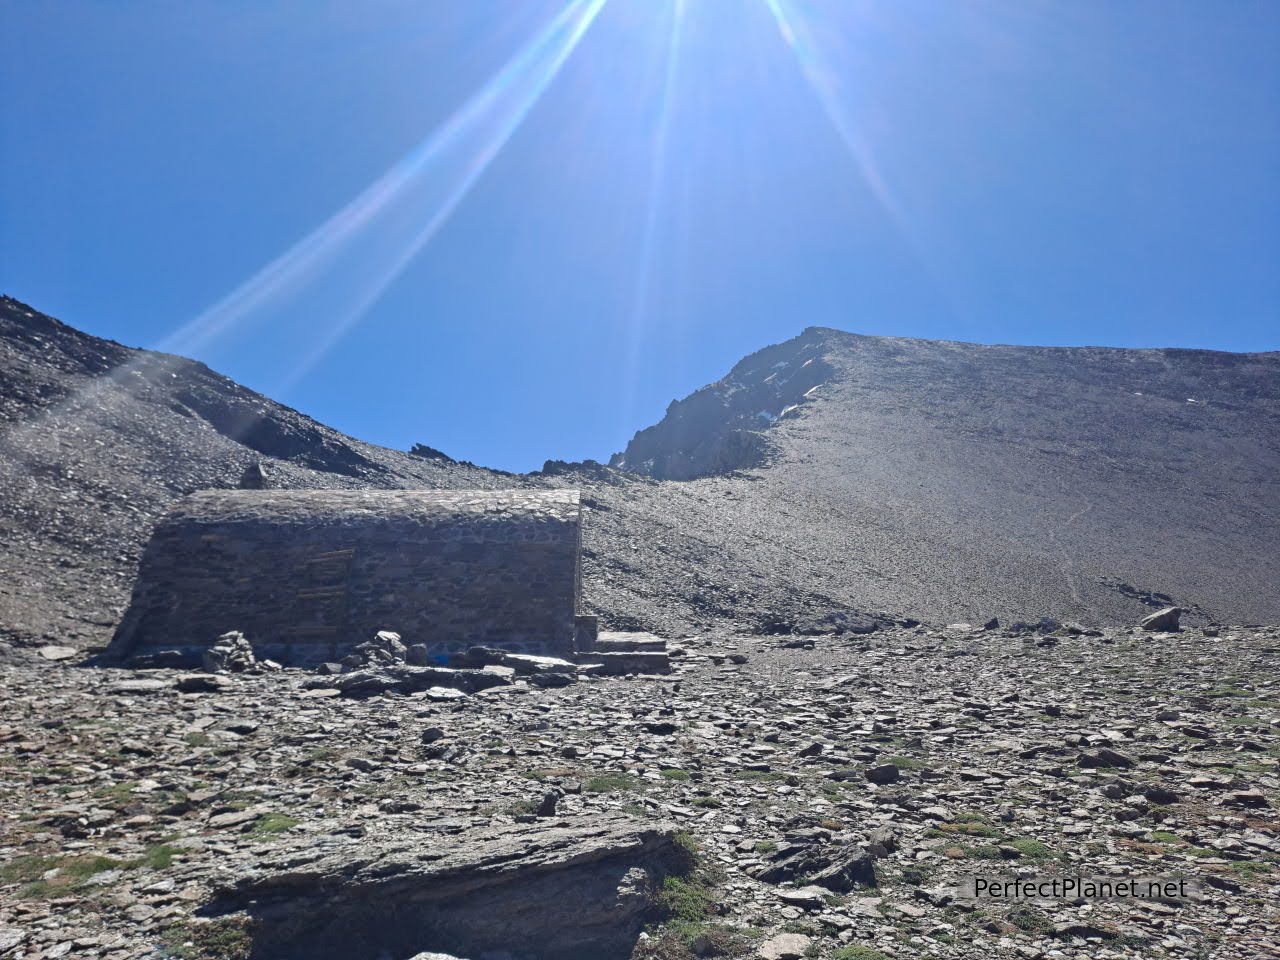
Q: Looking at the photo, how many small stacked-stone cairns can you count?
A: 2